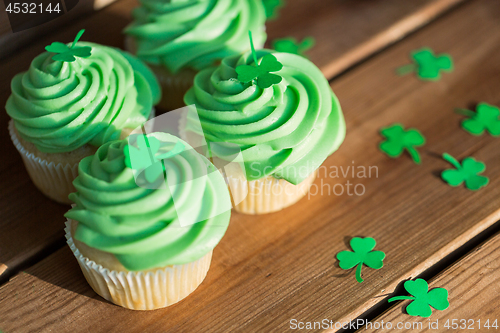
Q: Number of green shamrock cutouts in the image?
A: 11